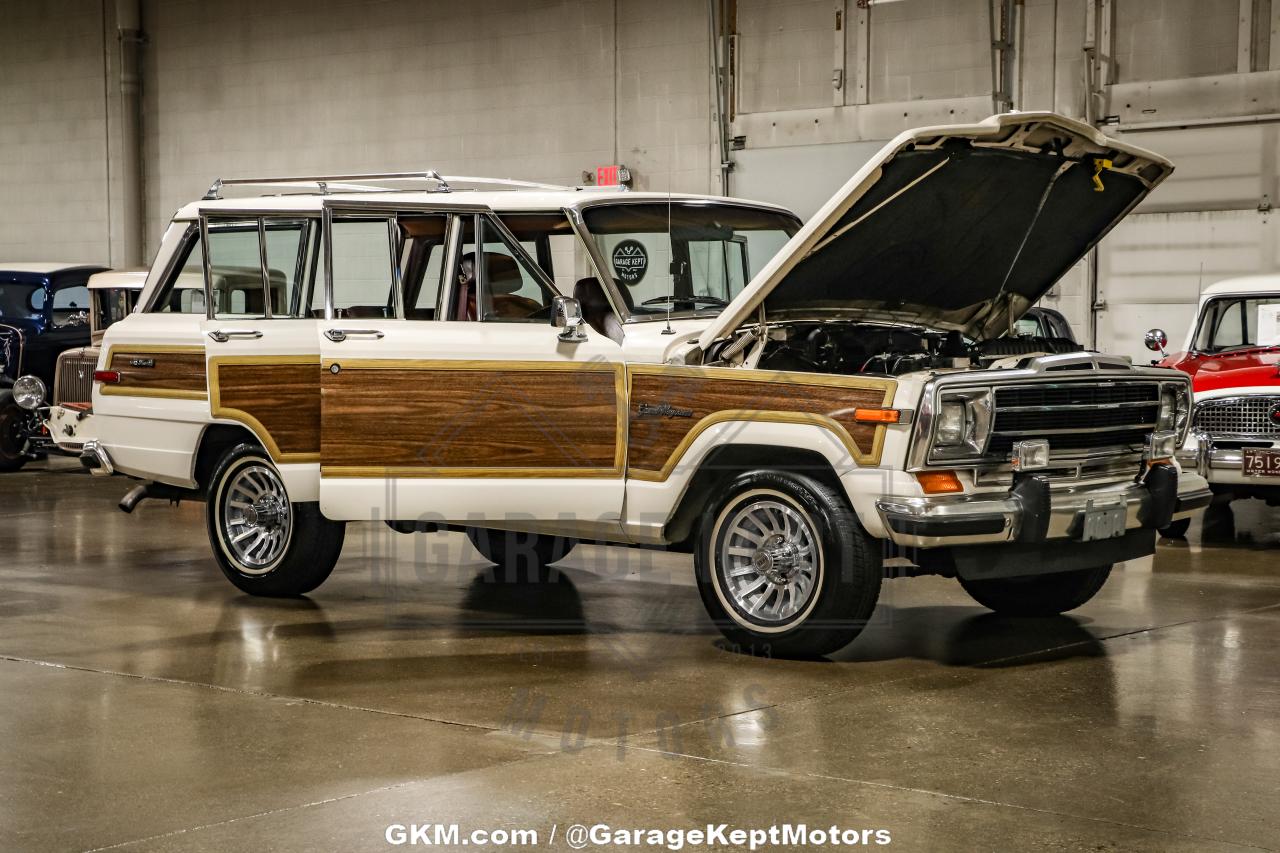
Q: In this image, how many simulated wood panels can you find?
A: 4